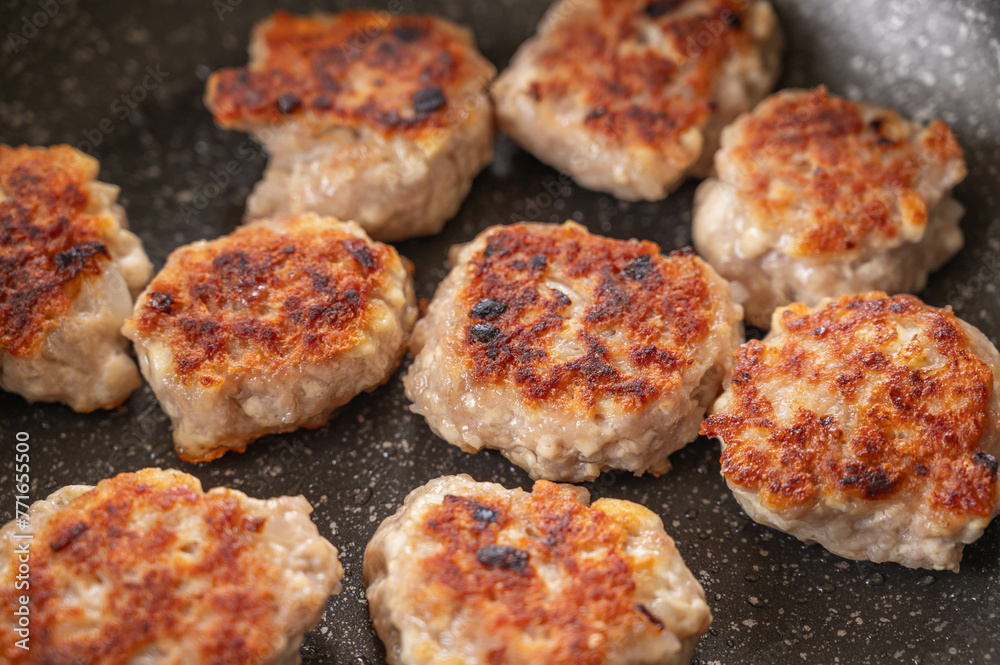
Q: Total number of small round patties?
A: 9